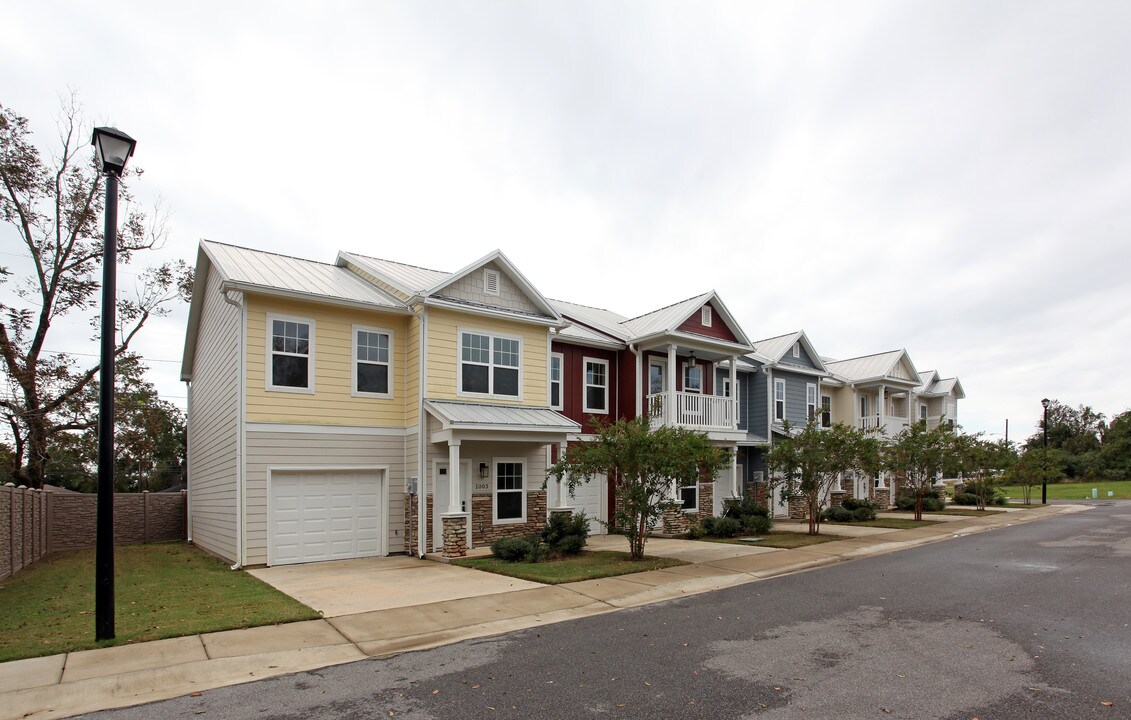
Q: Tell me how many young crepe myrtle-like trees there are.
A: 5